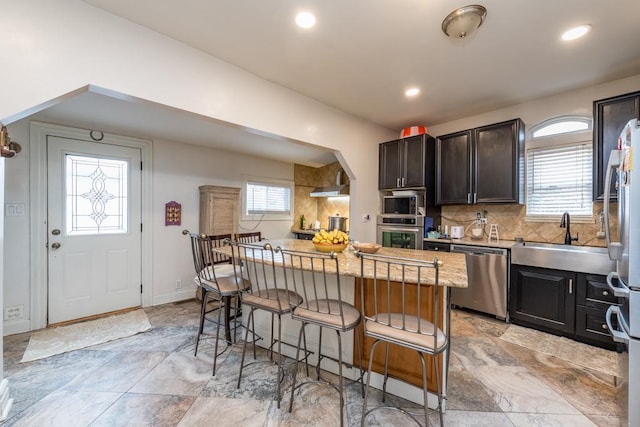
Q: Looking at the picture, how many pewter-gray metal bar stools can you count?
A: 4